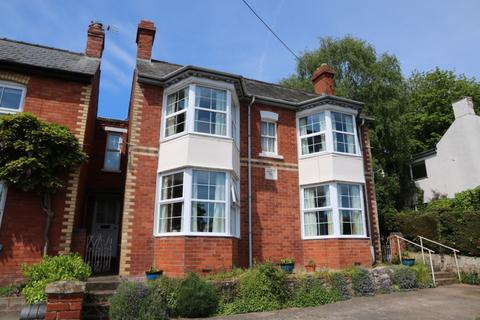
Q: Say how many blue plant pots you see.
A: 3